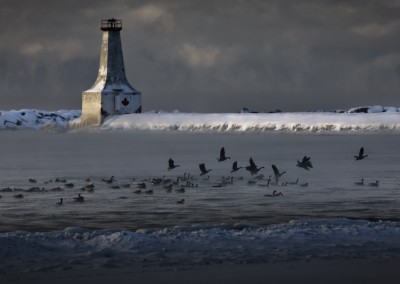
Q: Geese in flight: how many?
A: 8